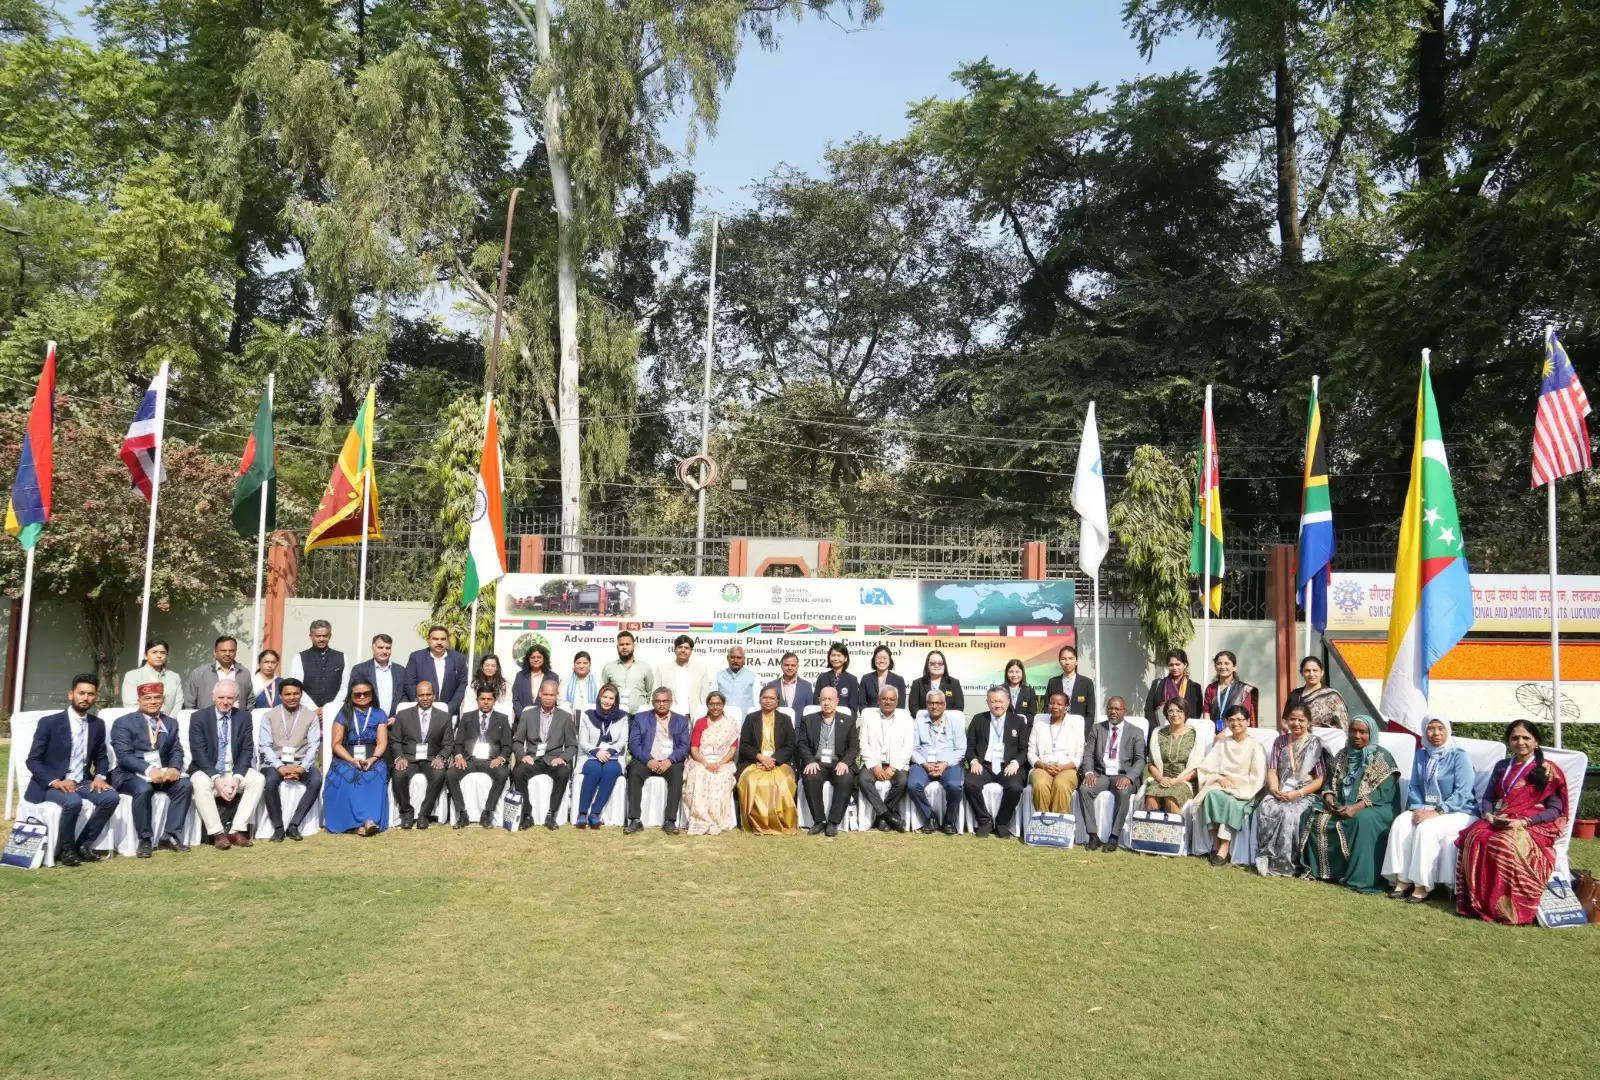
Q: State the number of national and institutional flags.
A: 10